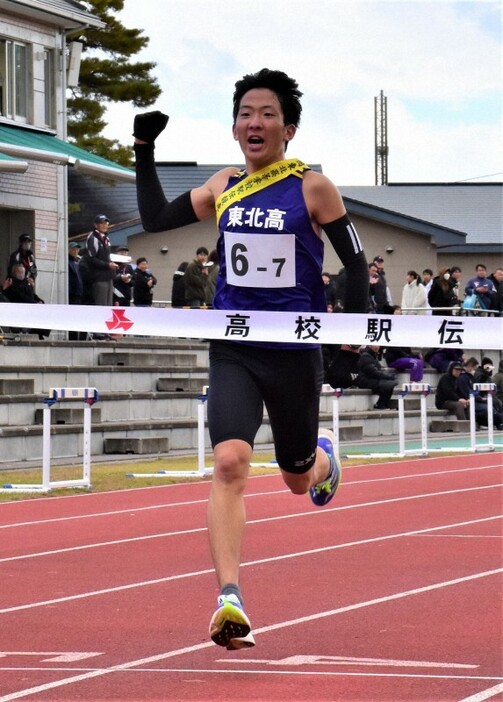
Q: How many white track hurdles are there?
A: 5